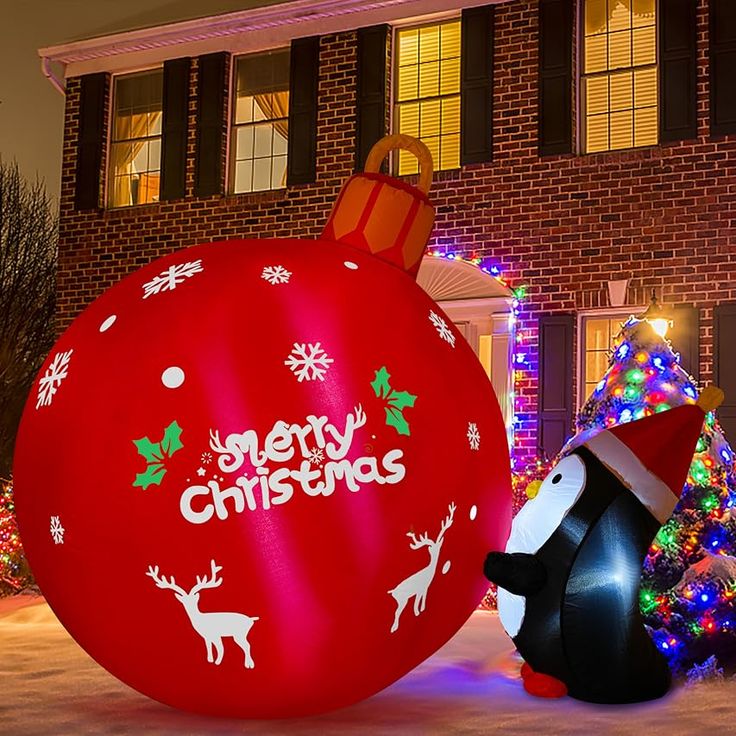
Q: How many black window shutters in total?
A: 12